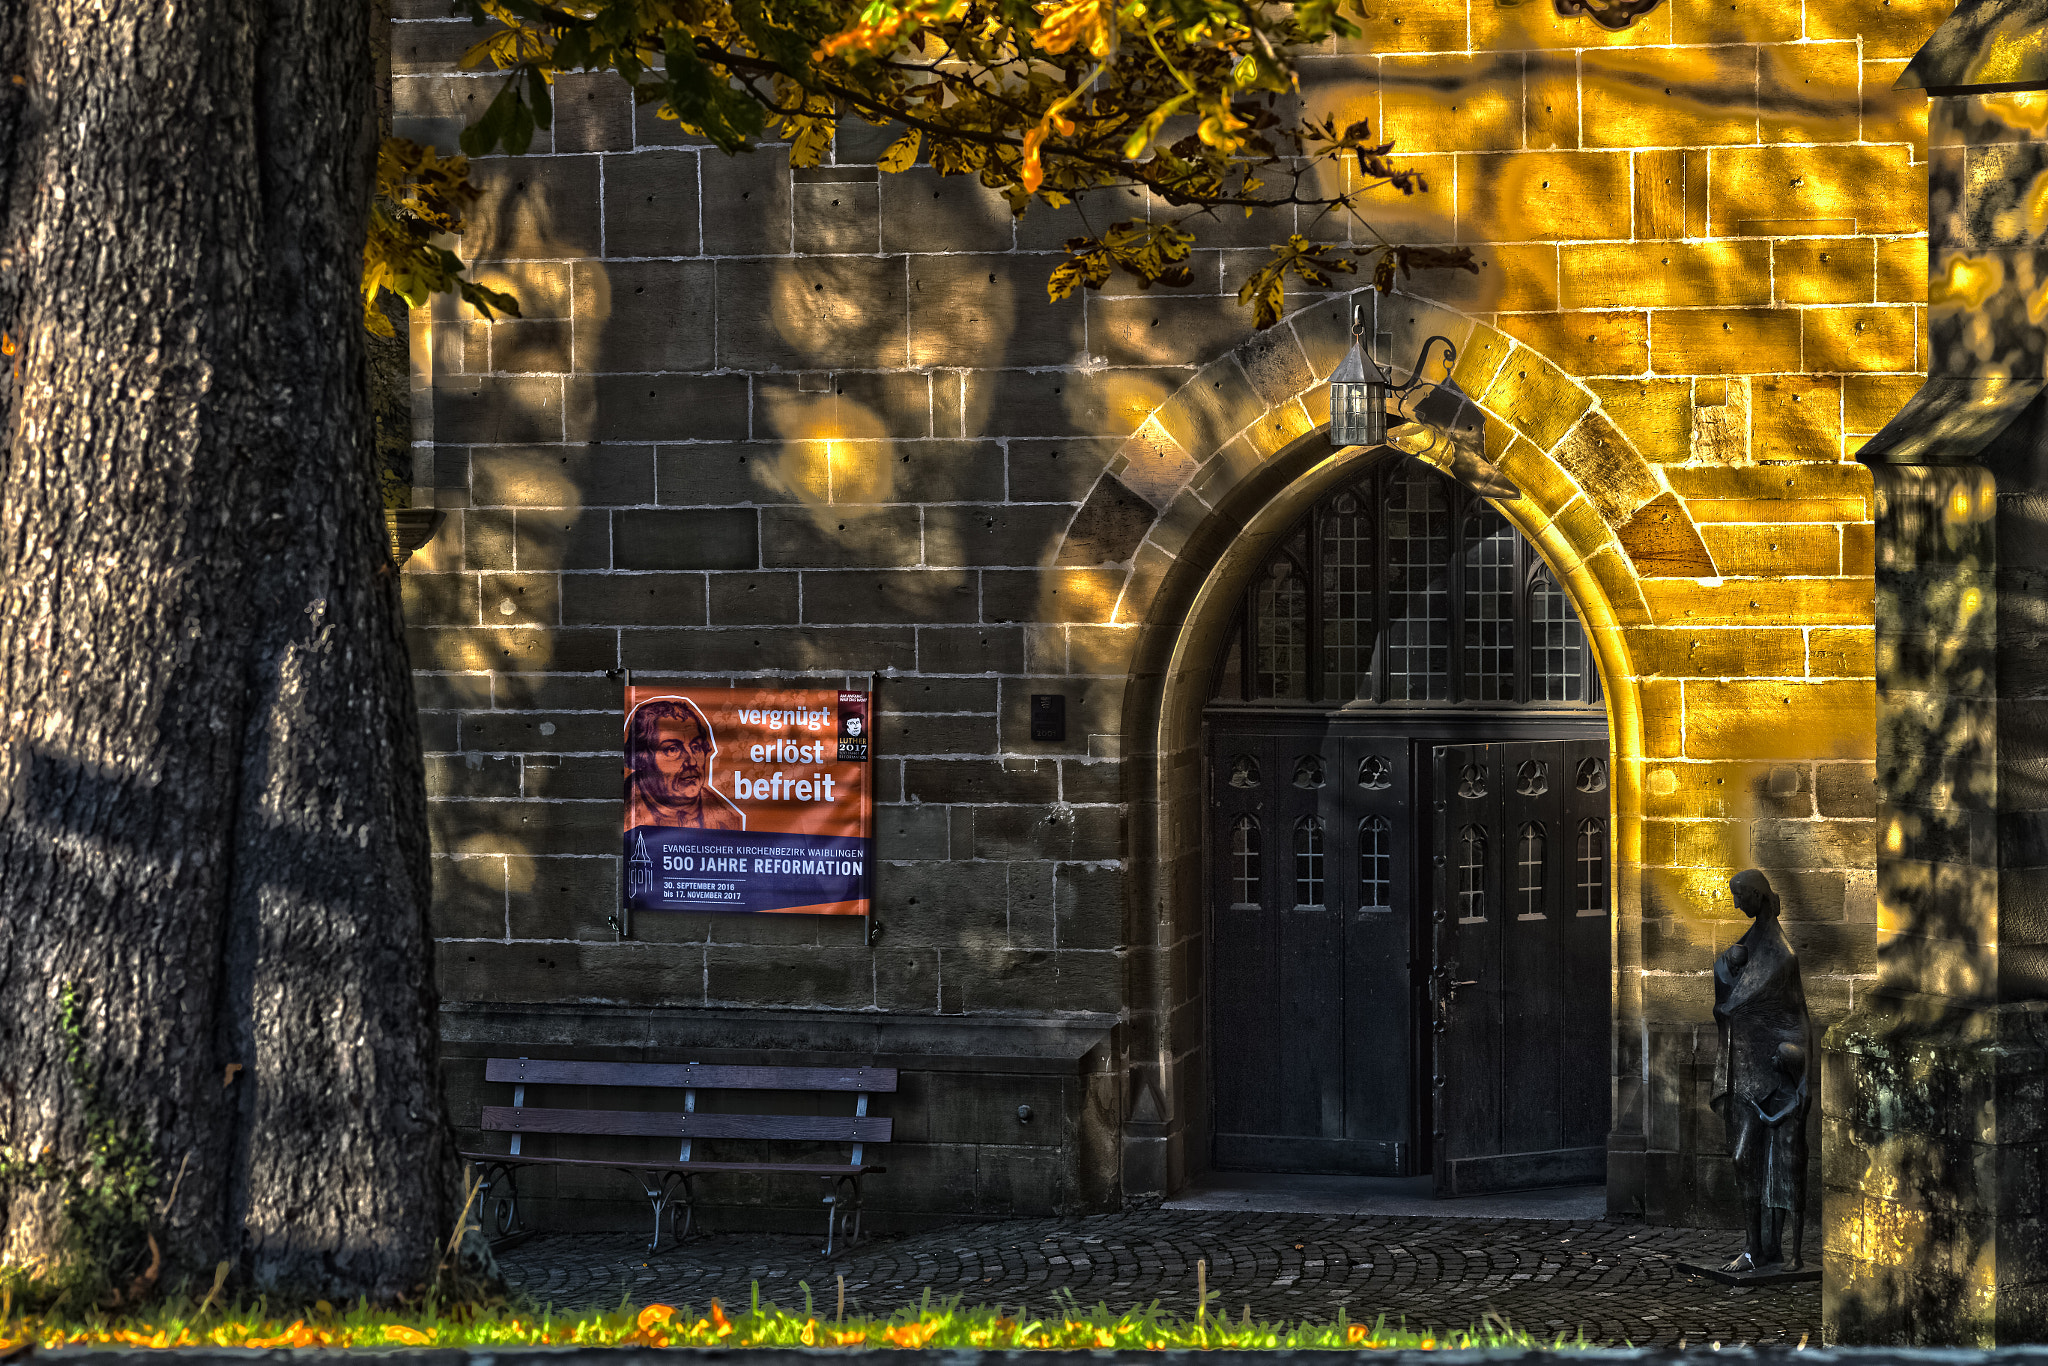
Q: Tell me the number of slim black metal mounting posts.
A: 2